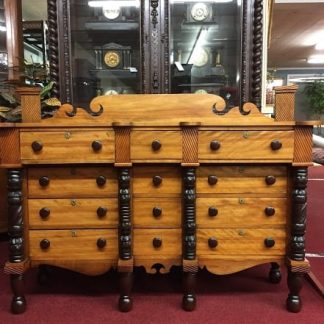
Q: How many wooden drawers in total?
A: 12